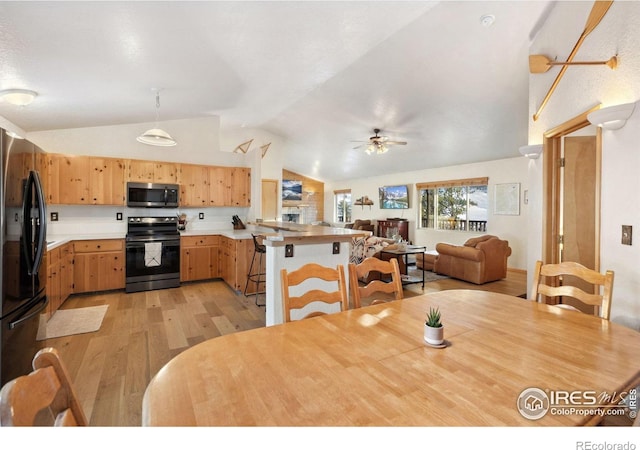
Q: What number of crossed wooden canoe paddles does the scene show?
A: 2